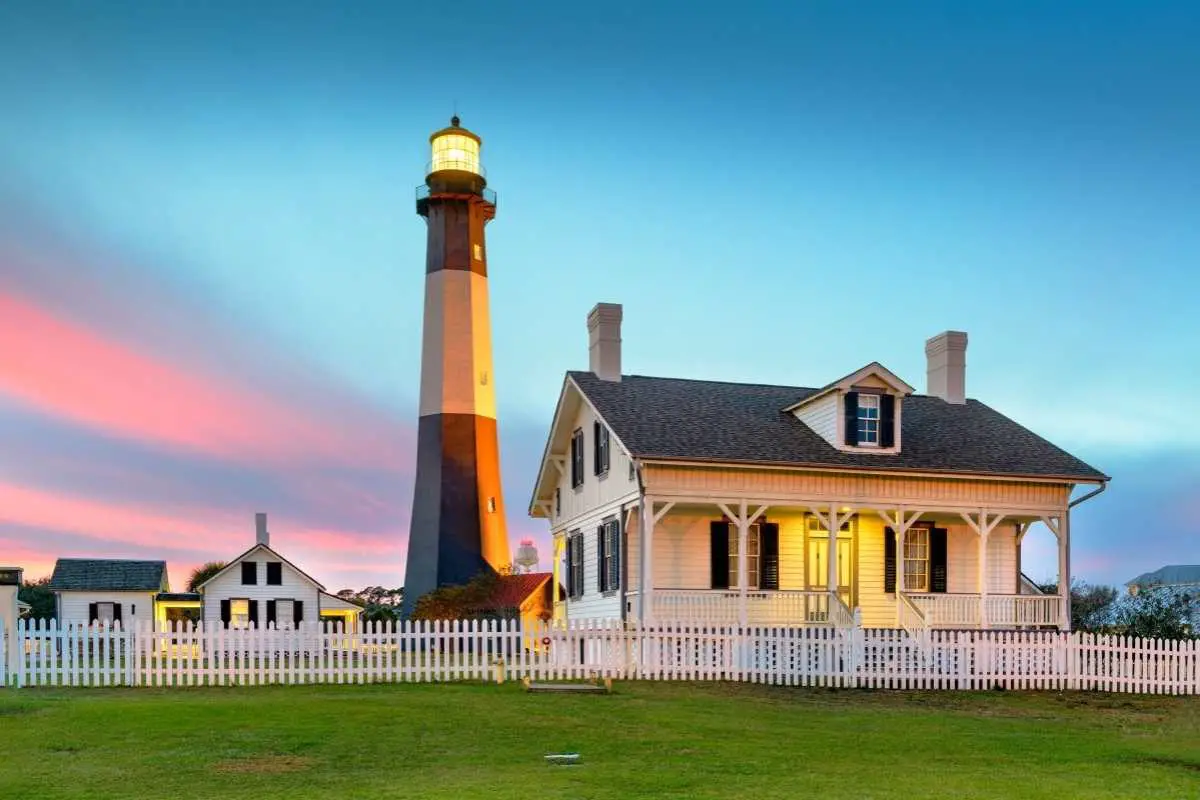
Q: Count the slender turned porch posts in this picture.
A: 6